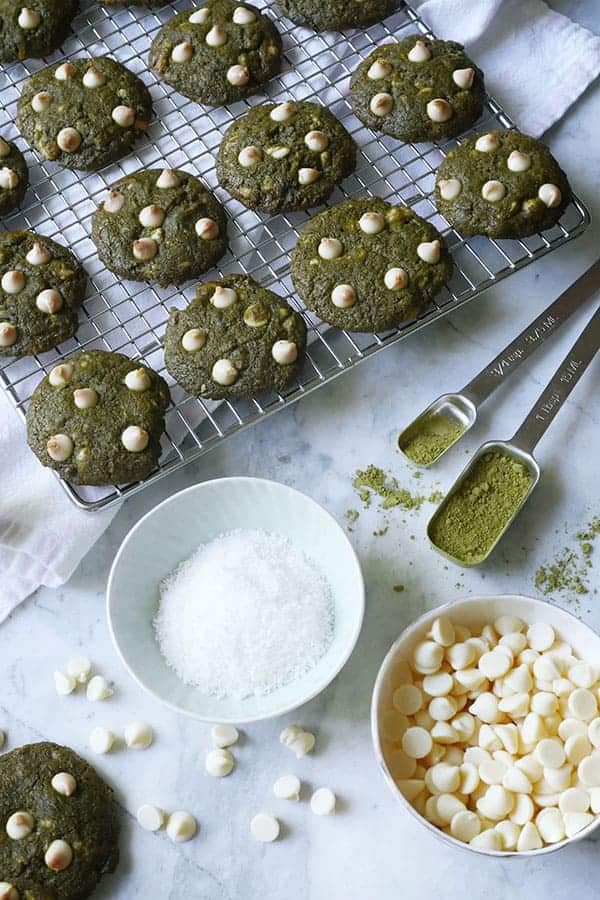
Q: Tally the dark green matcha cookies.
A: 14